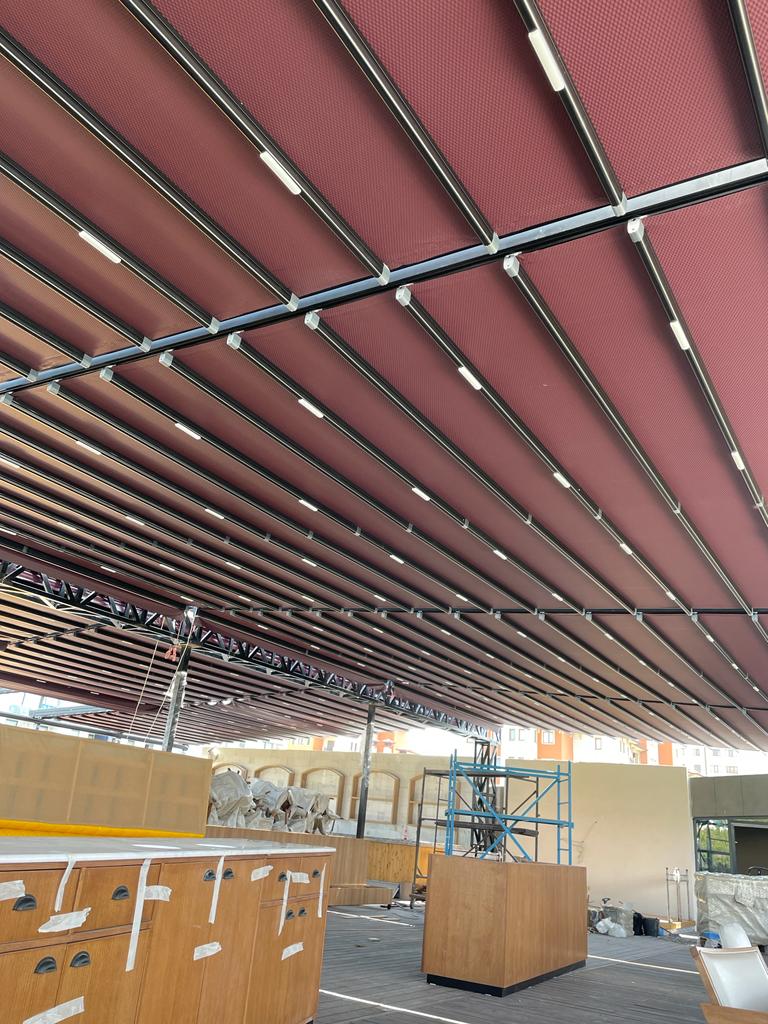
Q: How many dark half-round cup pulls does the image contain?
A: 10